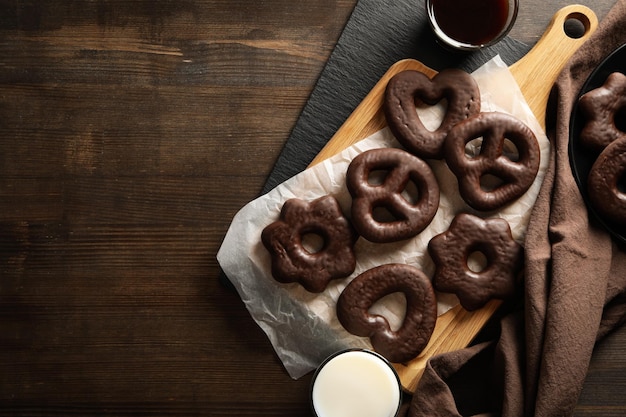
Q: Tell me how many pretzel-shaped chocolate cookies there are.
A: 2